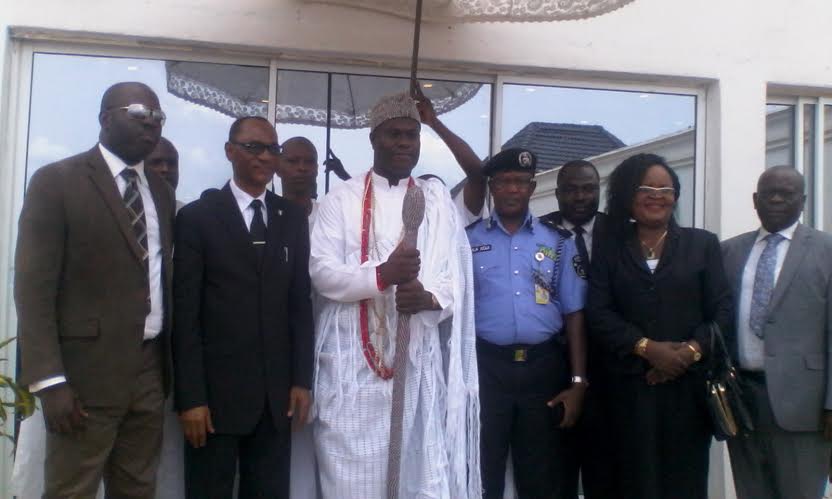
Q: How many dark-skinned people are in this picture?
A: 10